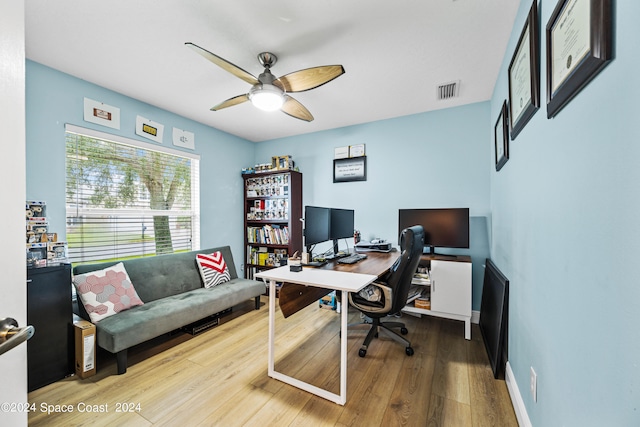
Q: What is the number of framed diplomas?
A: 3